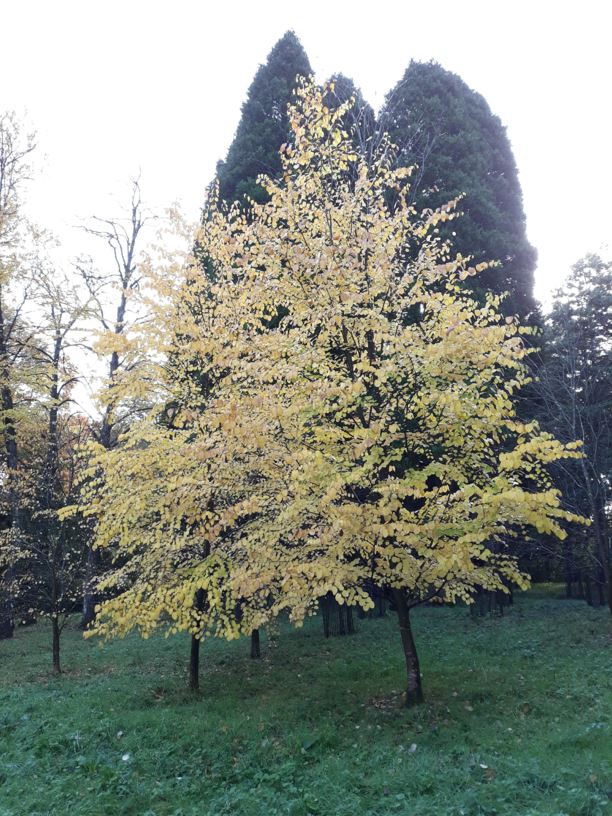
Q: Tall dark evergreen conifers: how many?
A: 3